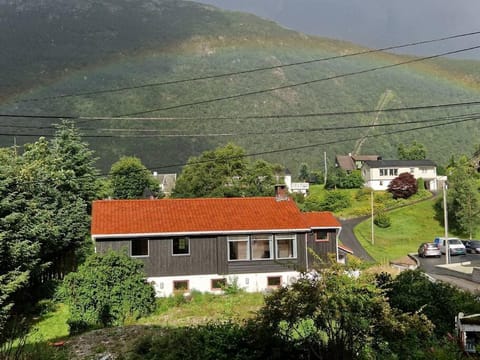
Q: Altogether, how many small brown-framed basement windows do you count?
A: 3